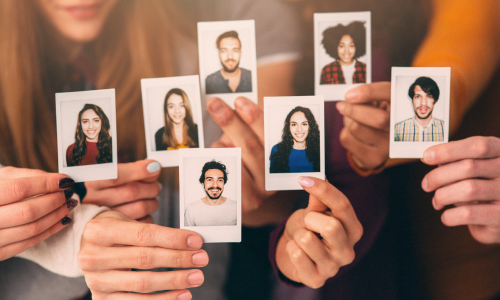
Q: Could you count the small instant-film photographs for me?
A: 7